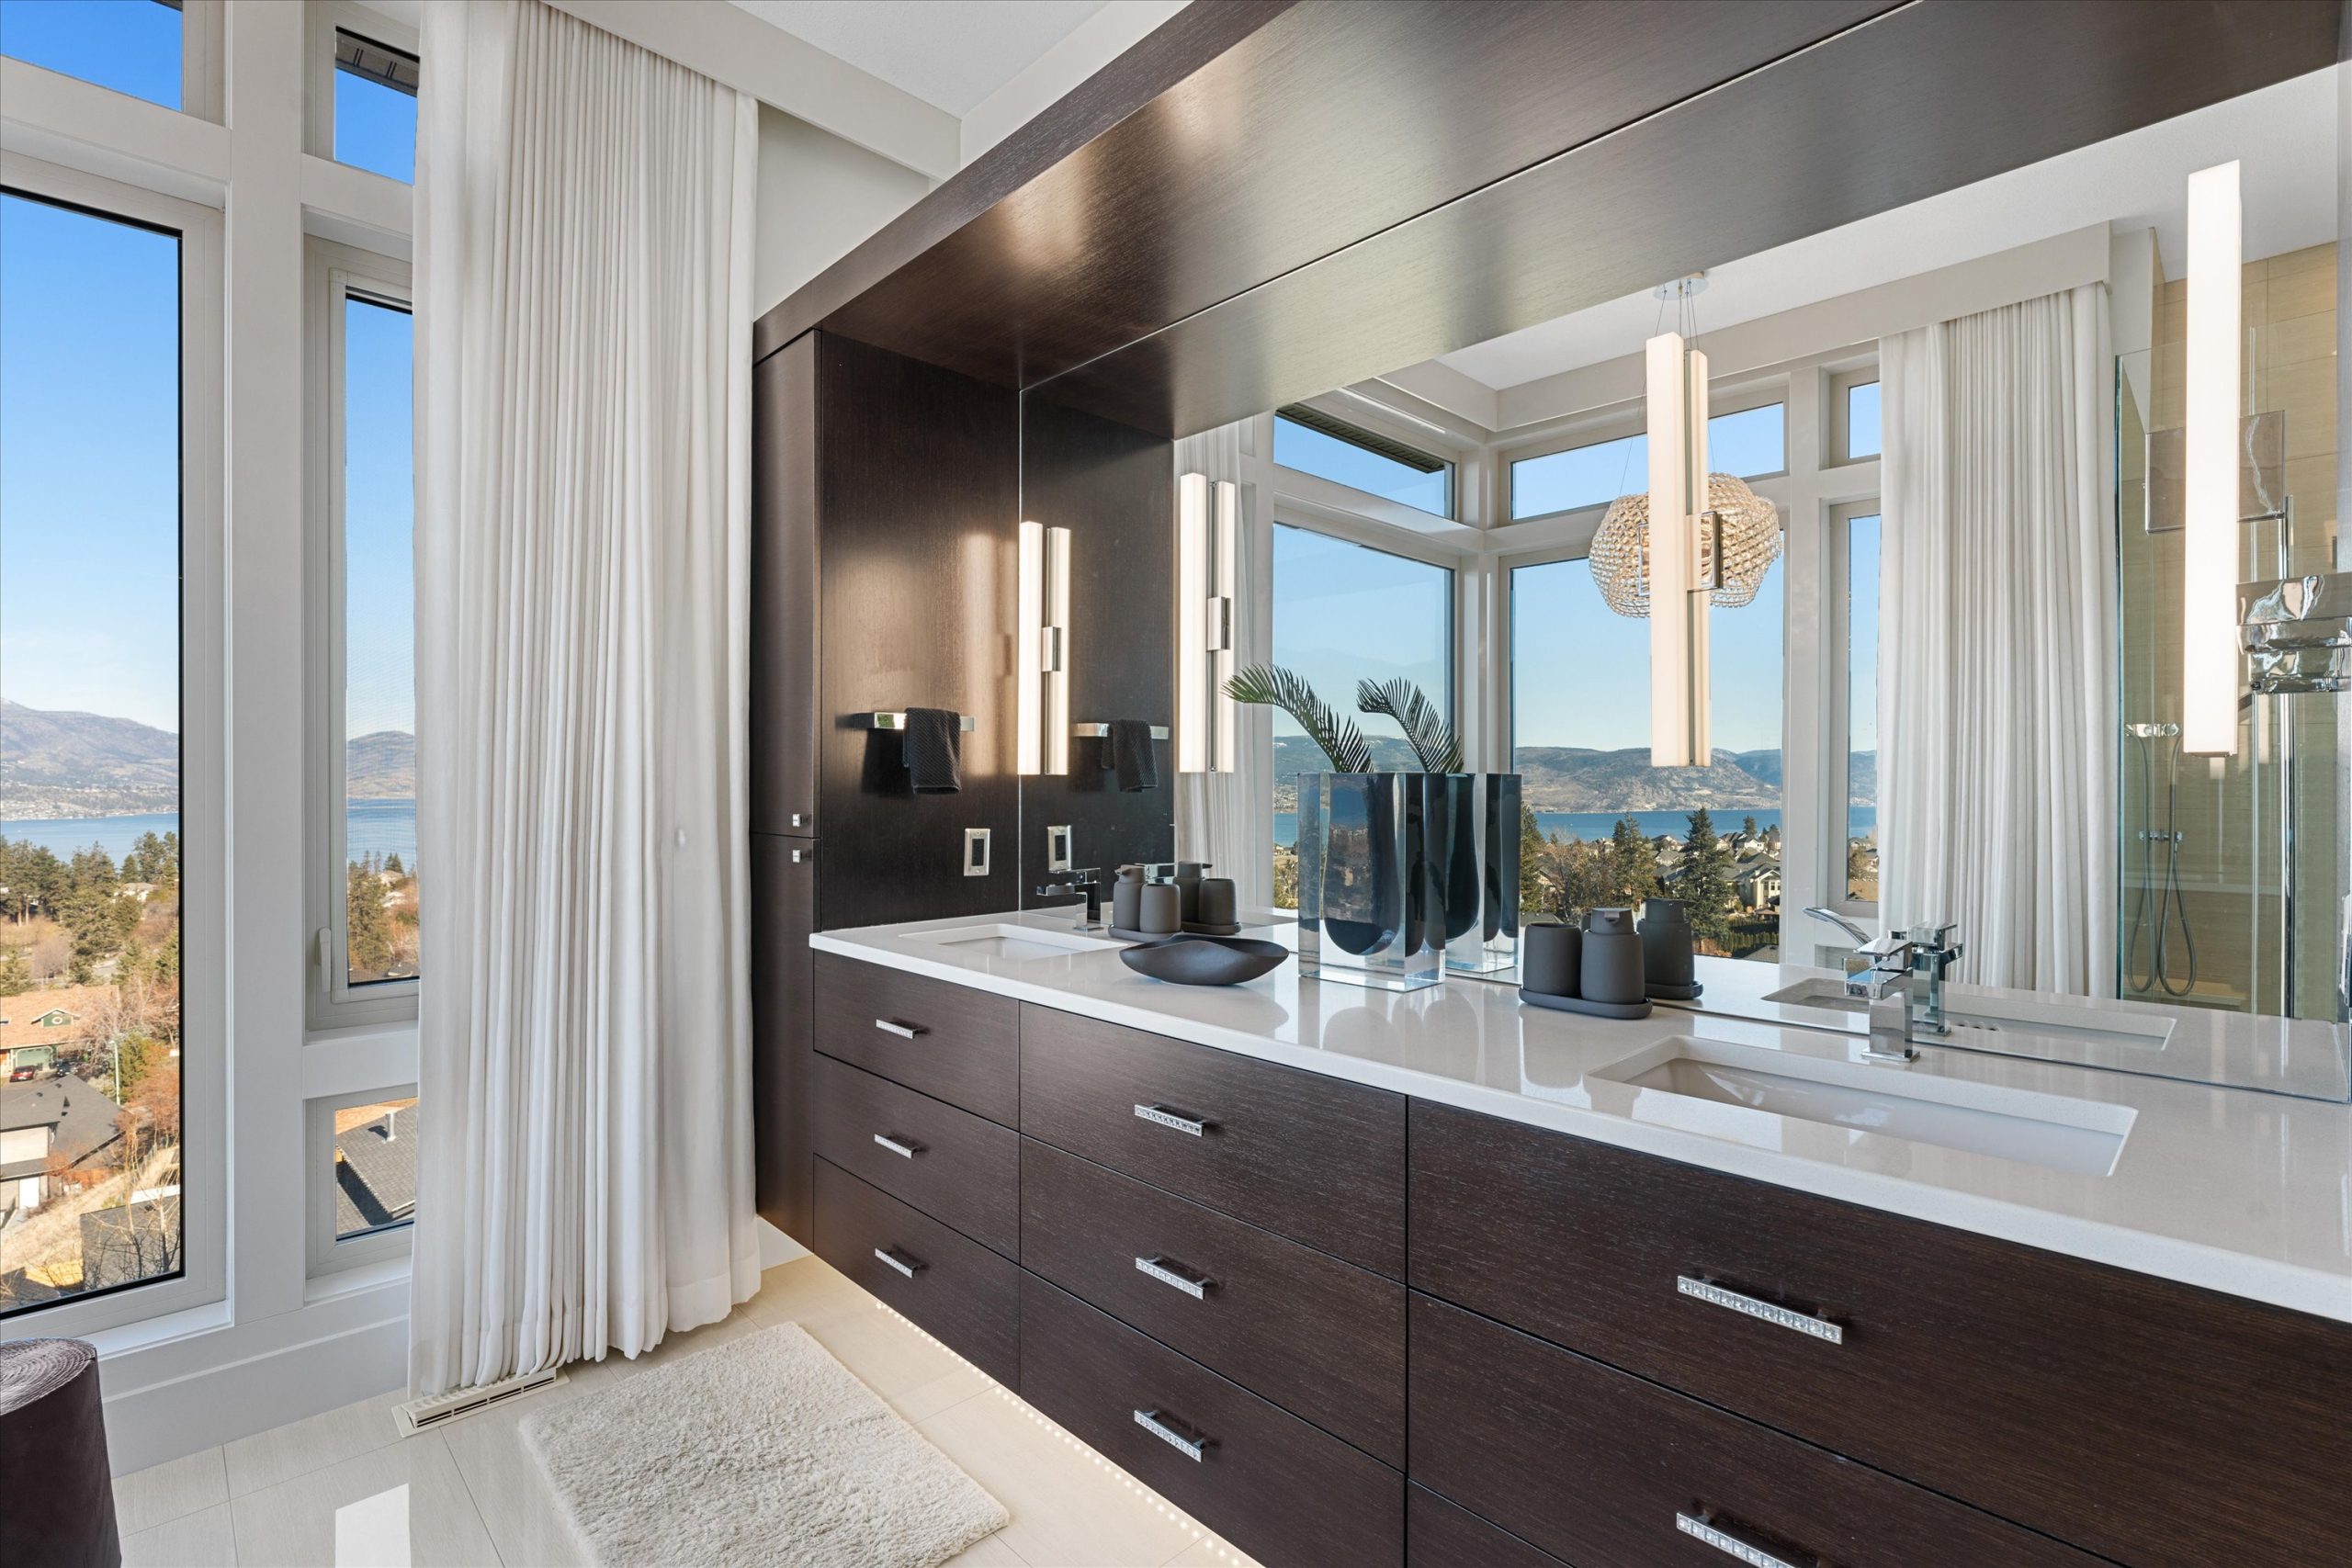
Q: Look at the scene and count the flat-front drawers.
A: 9